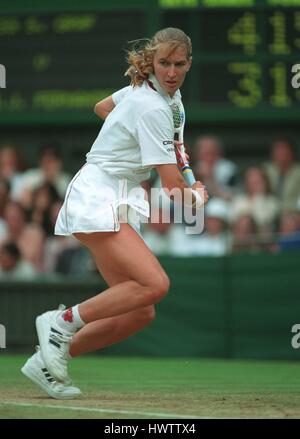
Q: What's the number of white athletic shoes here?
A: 2